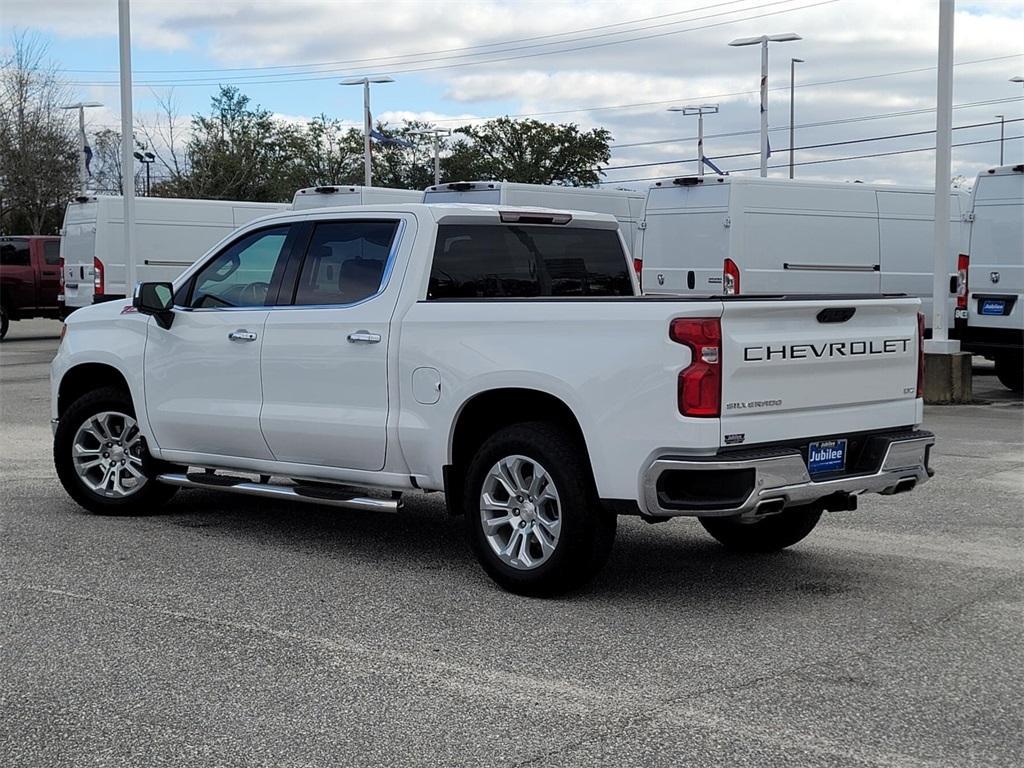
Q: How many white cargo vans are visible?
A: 5